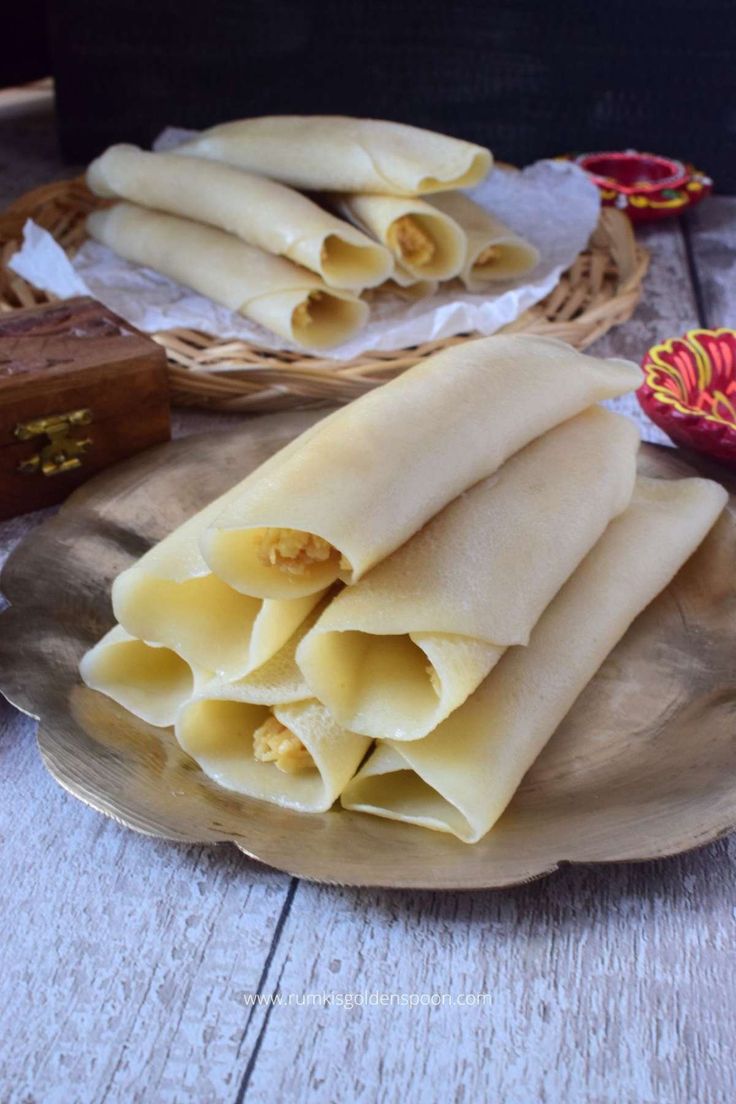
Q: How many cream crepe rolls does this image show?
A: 12